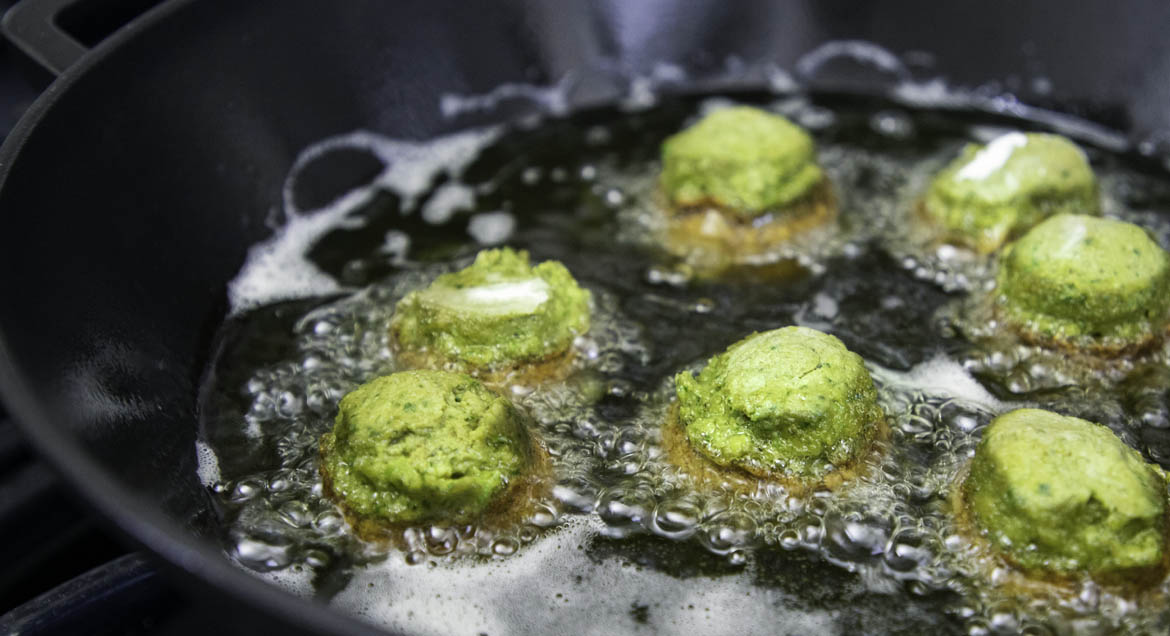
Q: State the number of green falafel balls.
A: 7